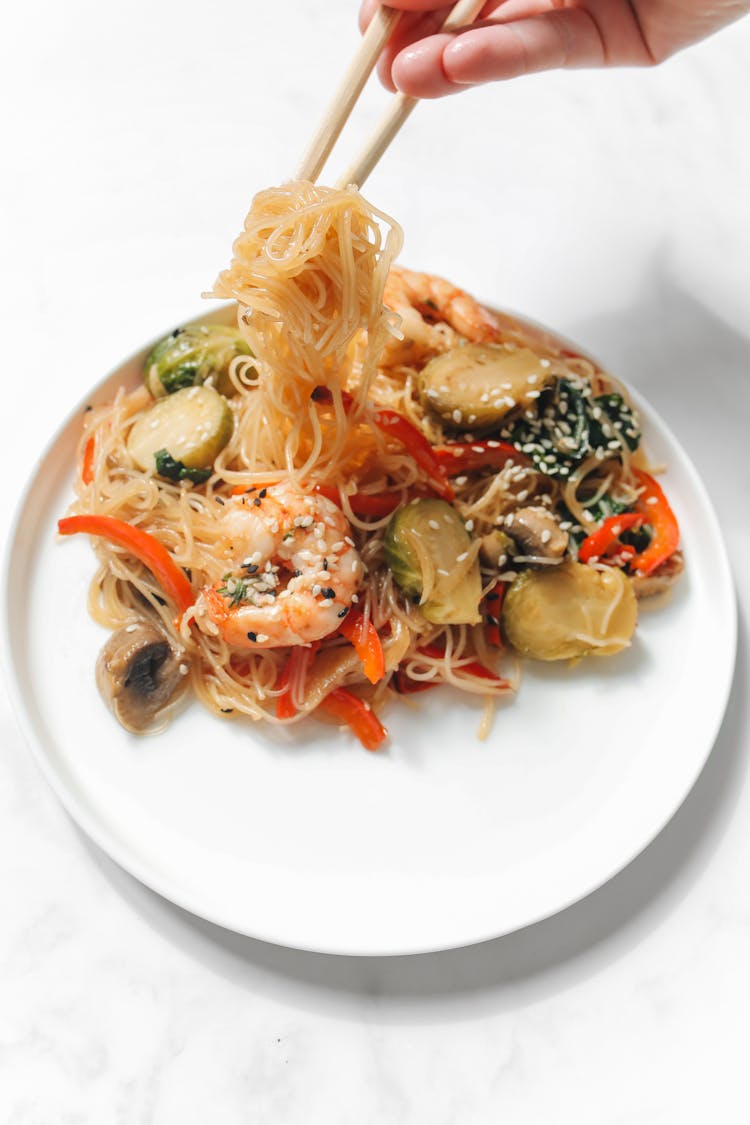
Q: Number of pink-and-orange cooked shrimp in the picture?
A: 2